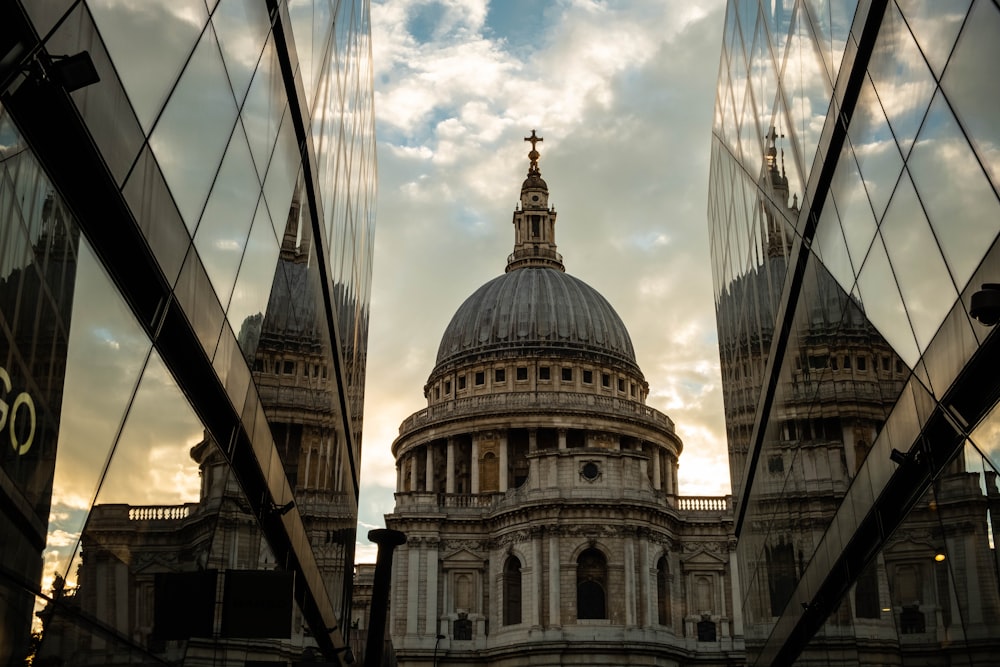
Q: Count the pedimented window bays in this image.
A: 2